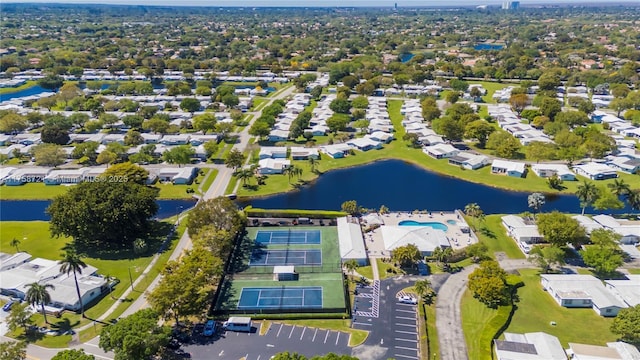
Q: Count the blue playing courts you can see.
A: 3